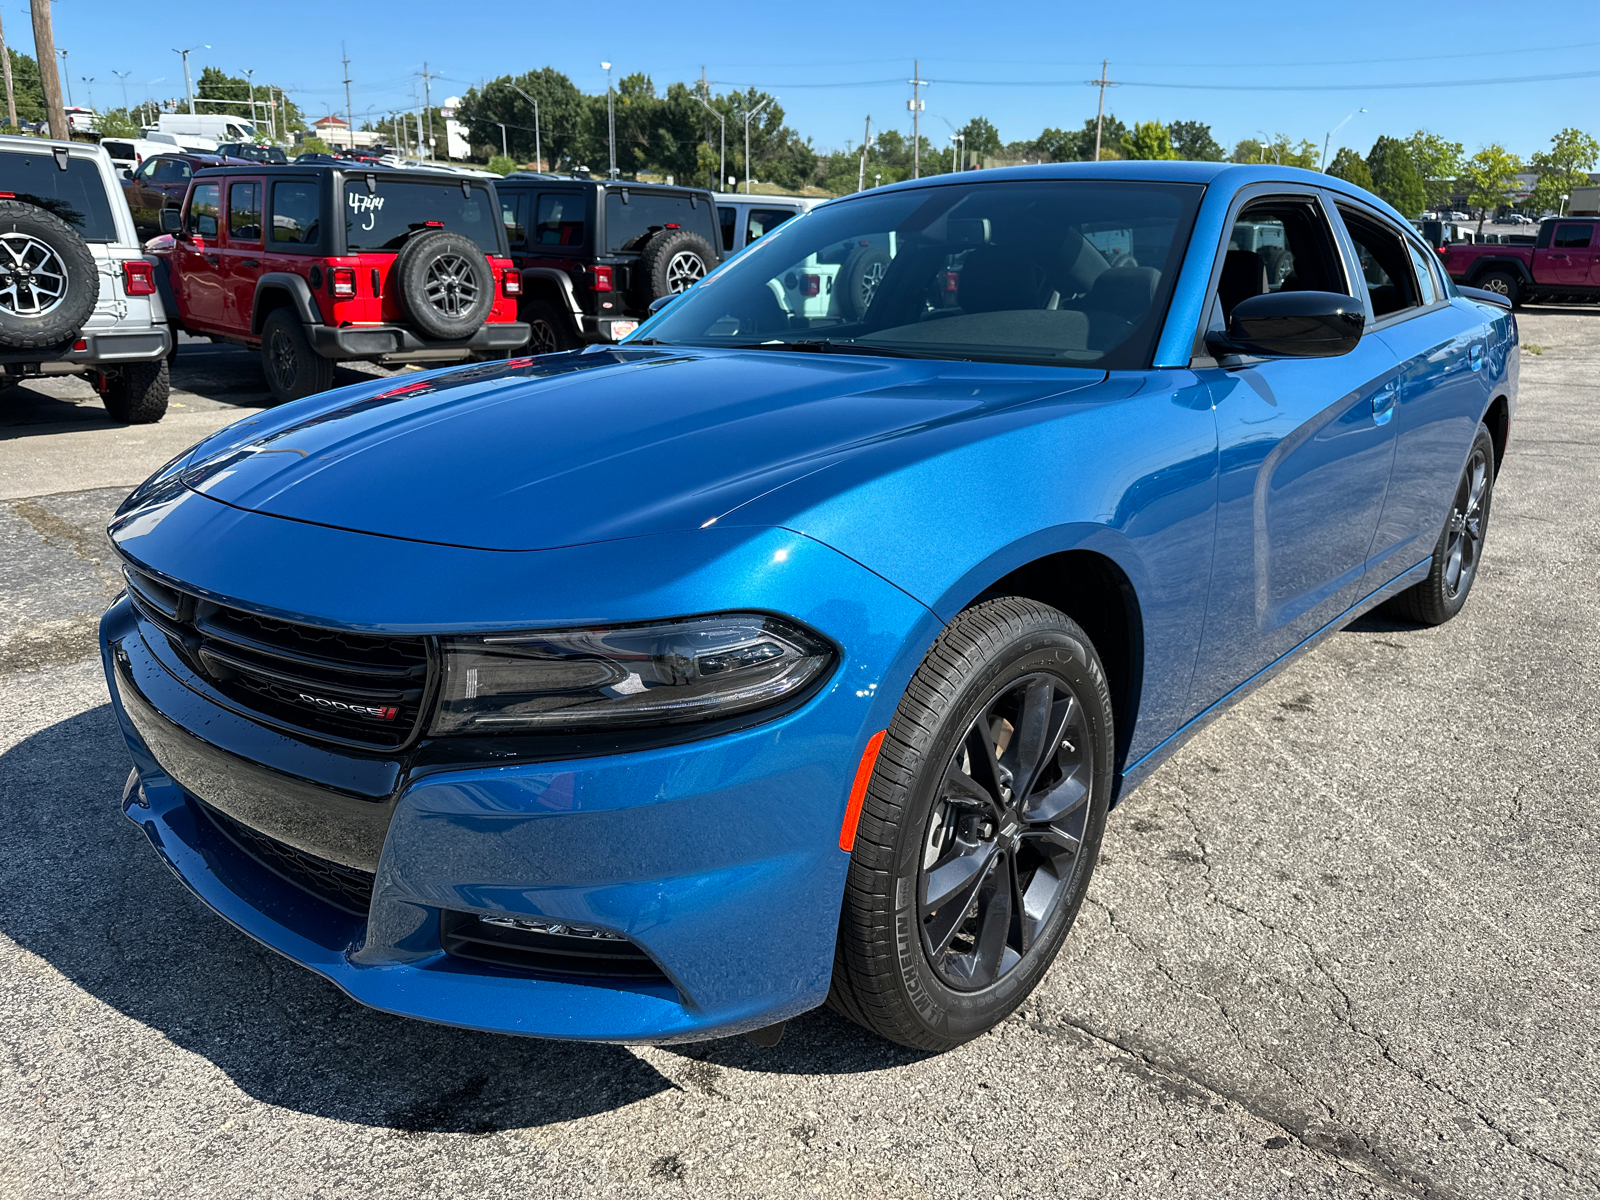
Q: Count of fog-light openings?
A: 1